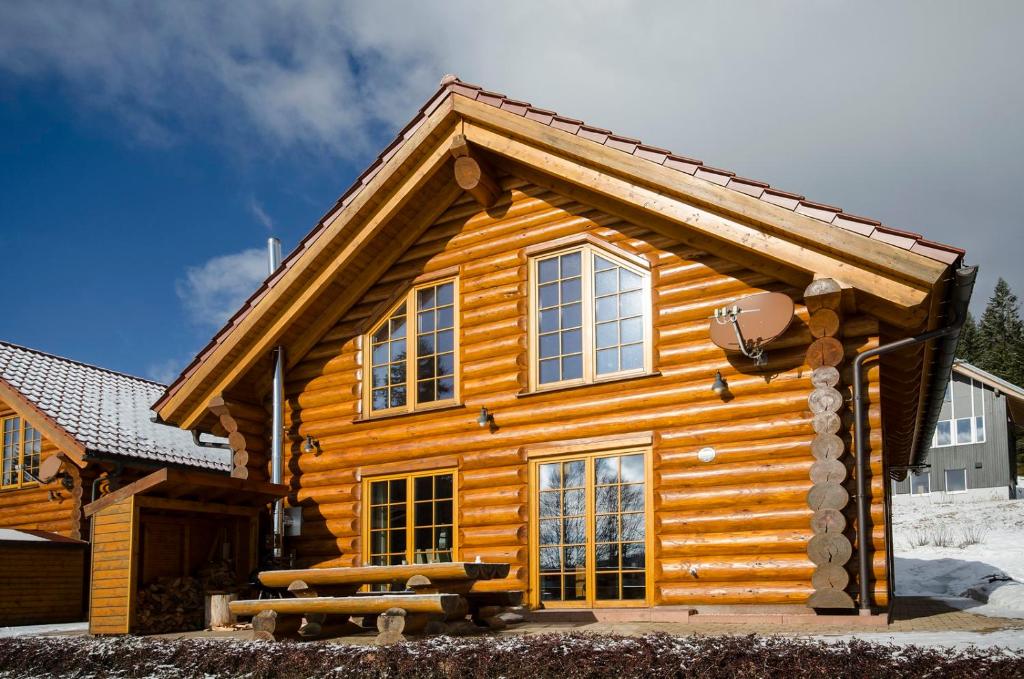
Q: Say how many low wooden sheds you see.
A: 2